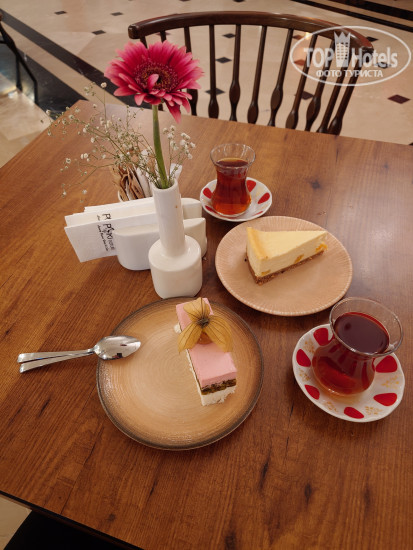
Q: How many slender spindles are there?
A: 11